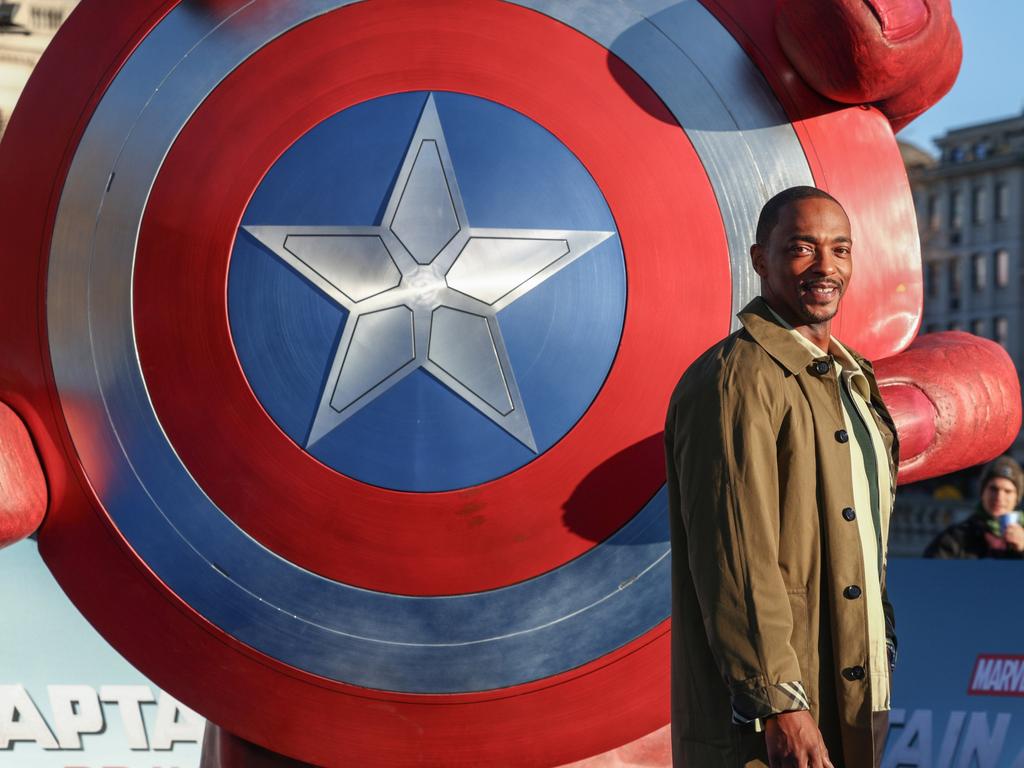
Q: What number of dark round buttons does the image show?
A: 5